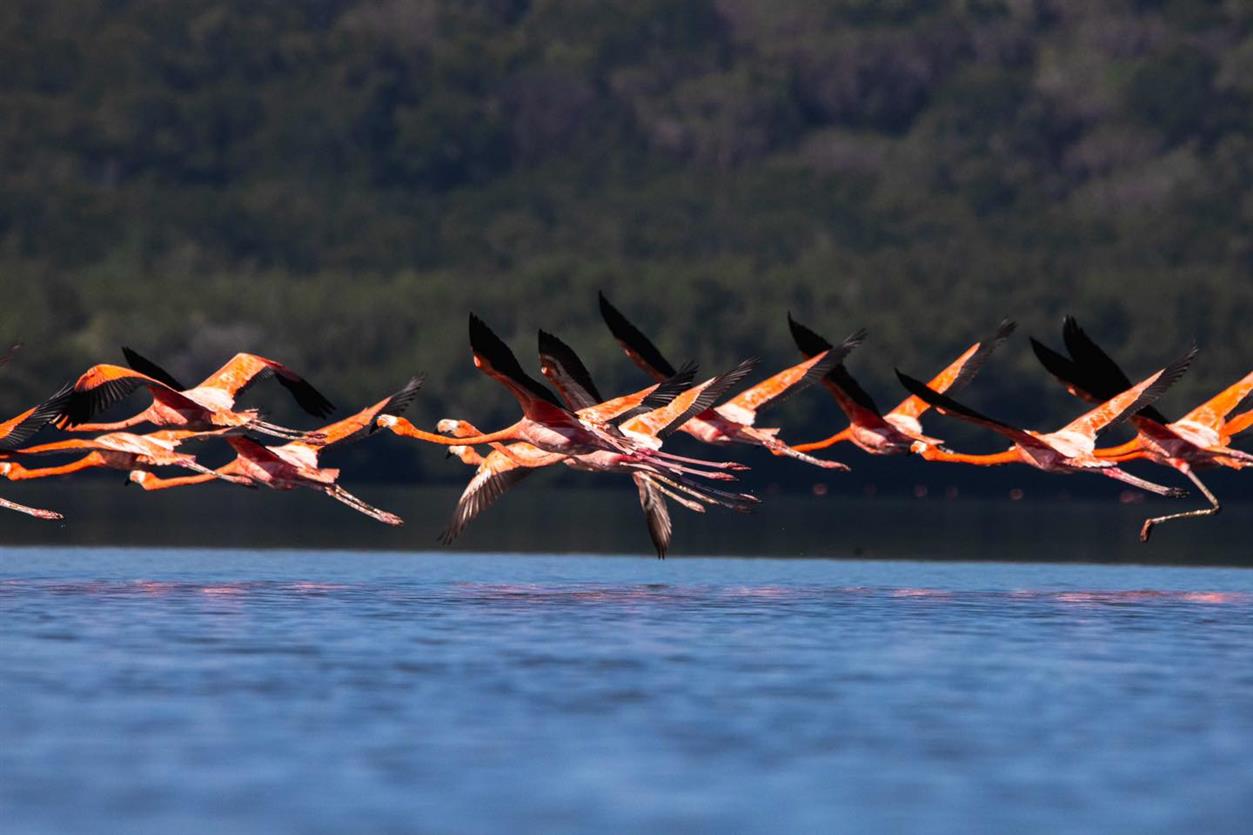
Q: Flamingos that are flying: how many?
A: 12